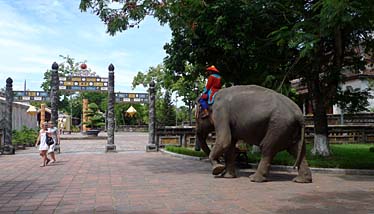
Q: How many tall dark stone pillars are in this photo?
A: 4